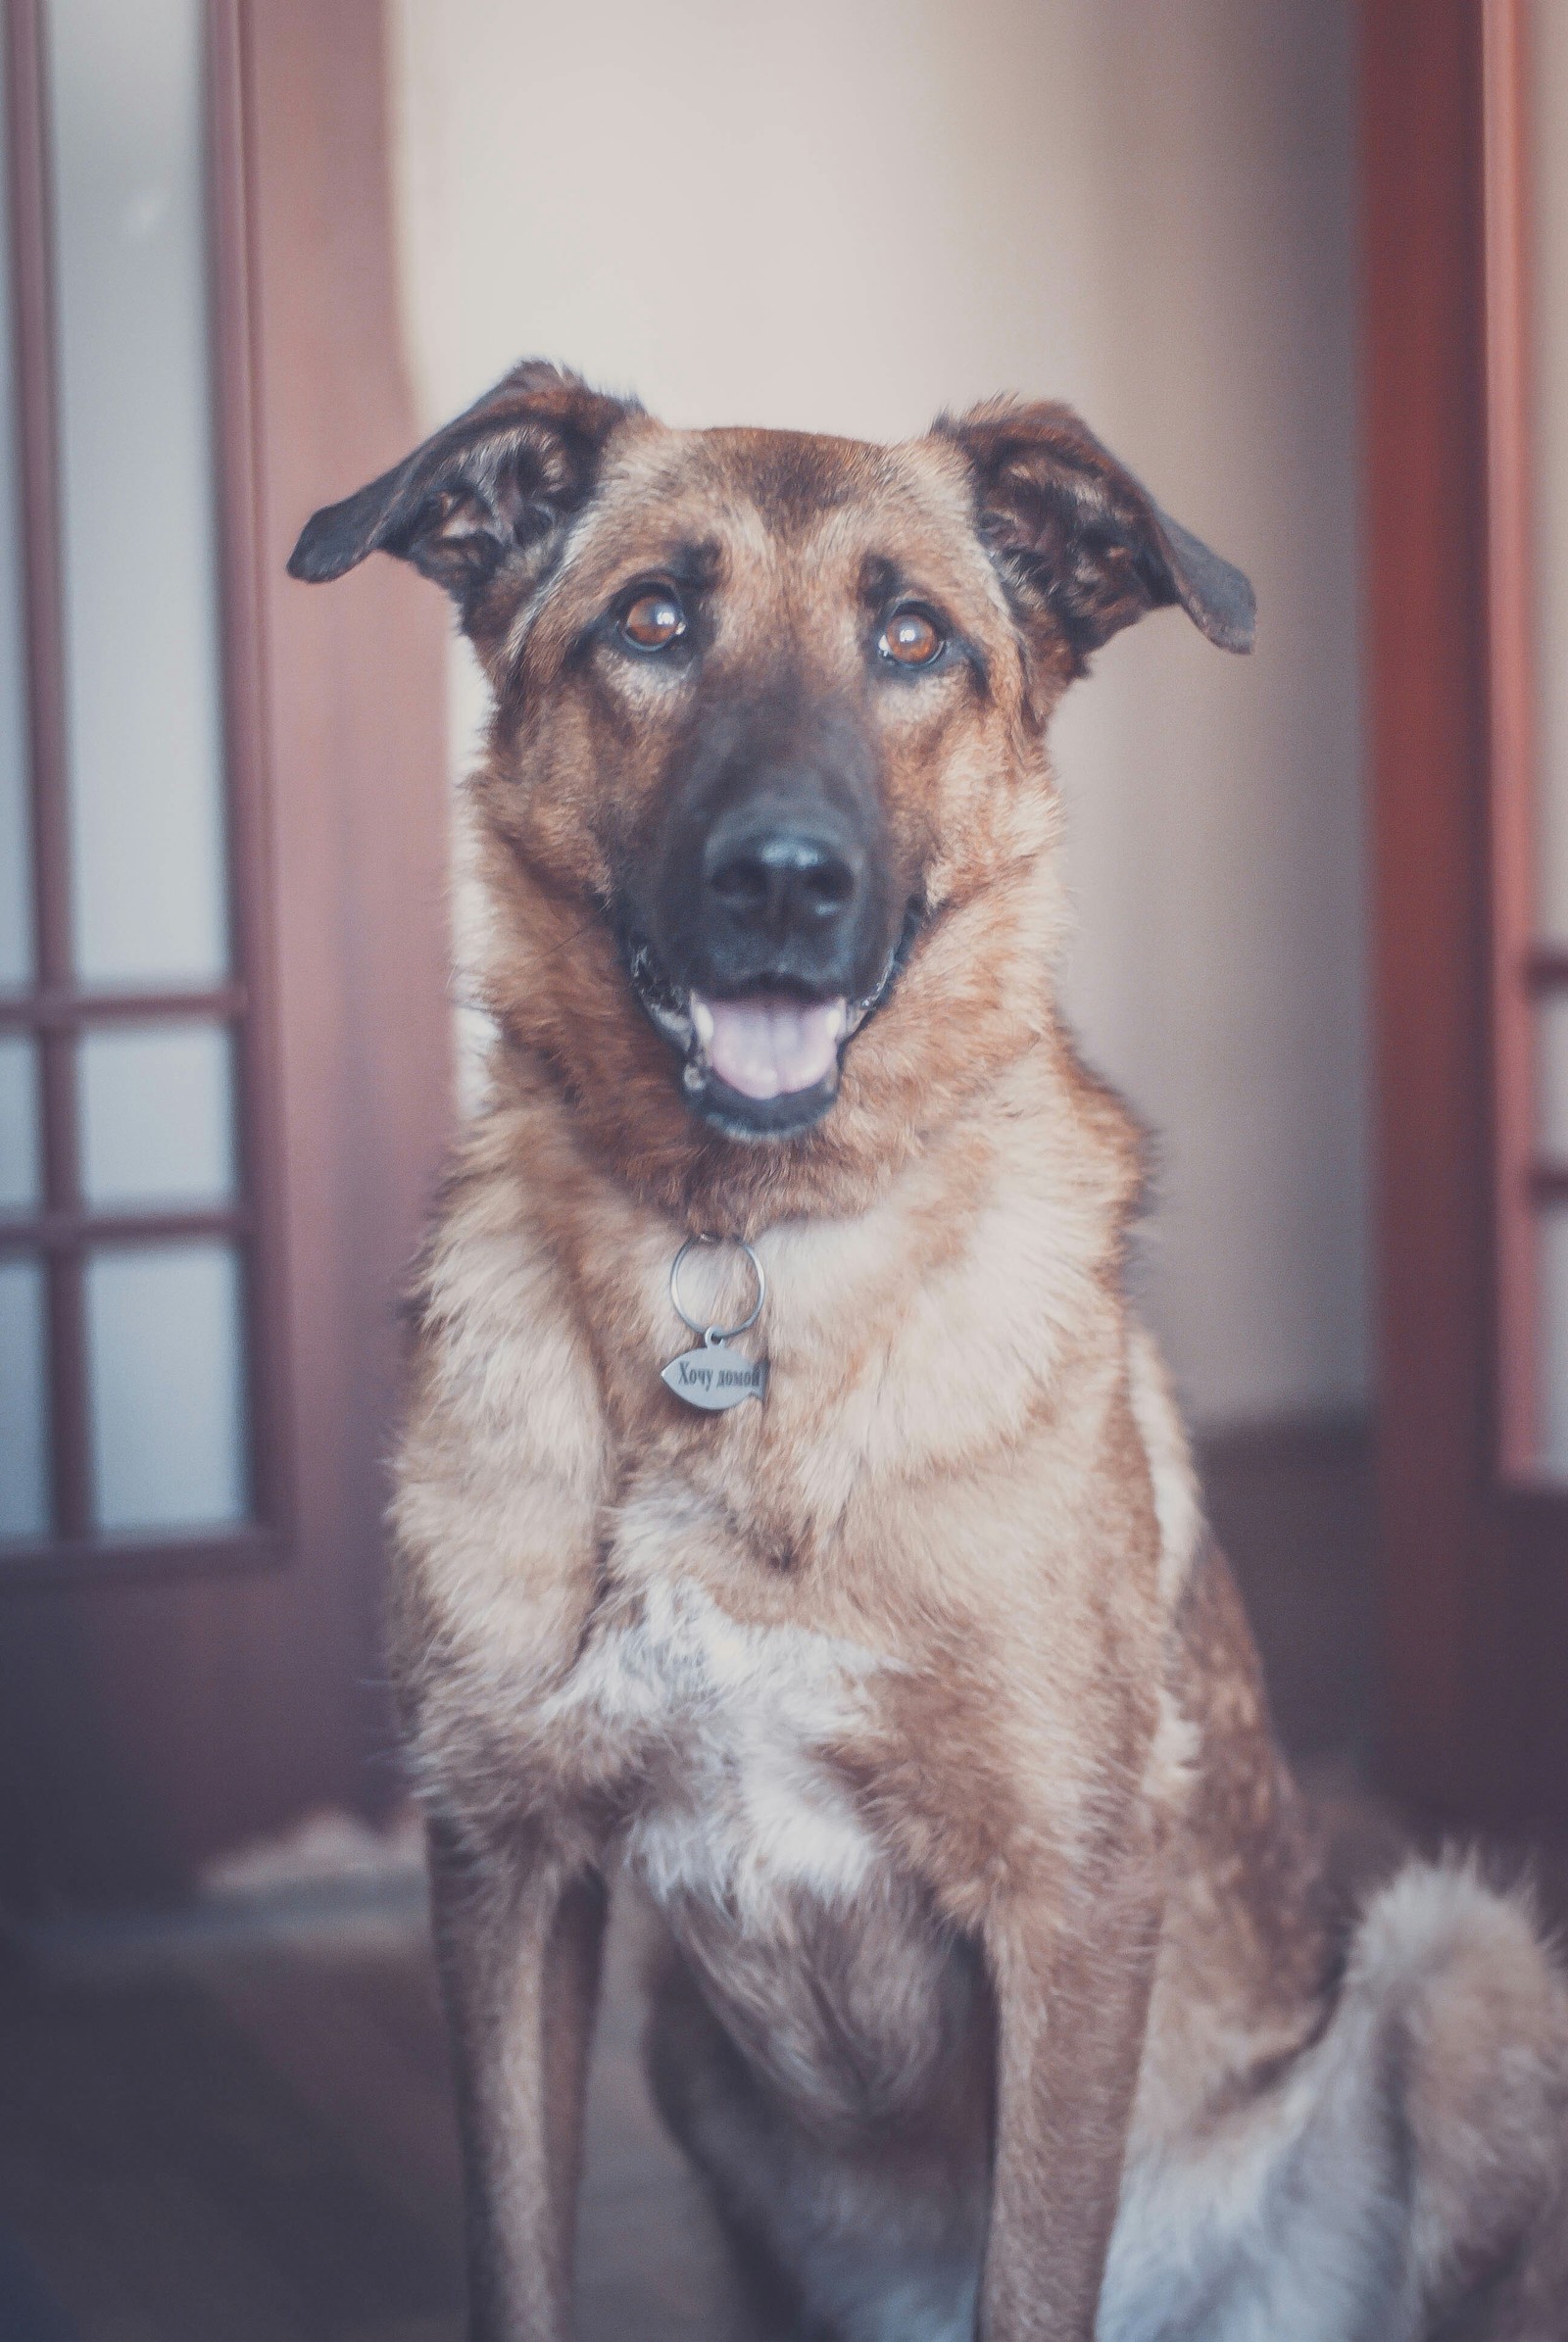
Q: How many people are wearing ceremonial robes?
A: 0